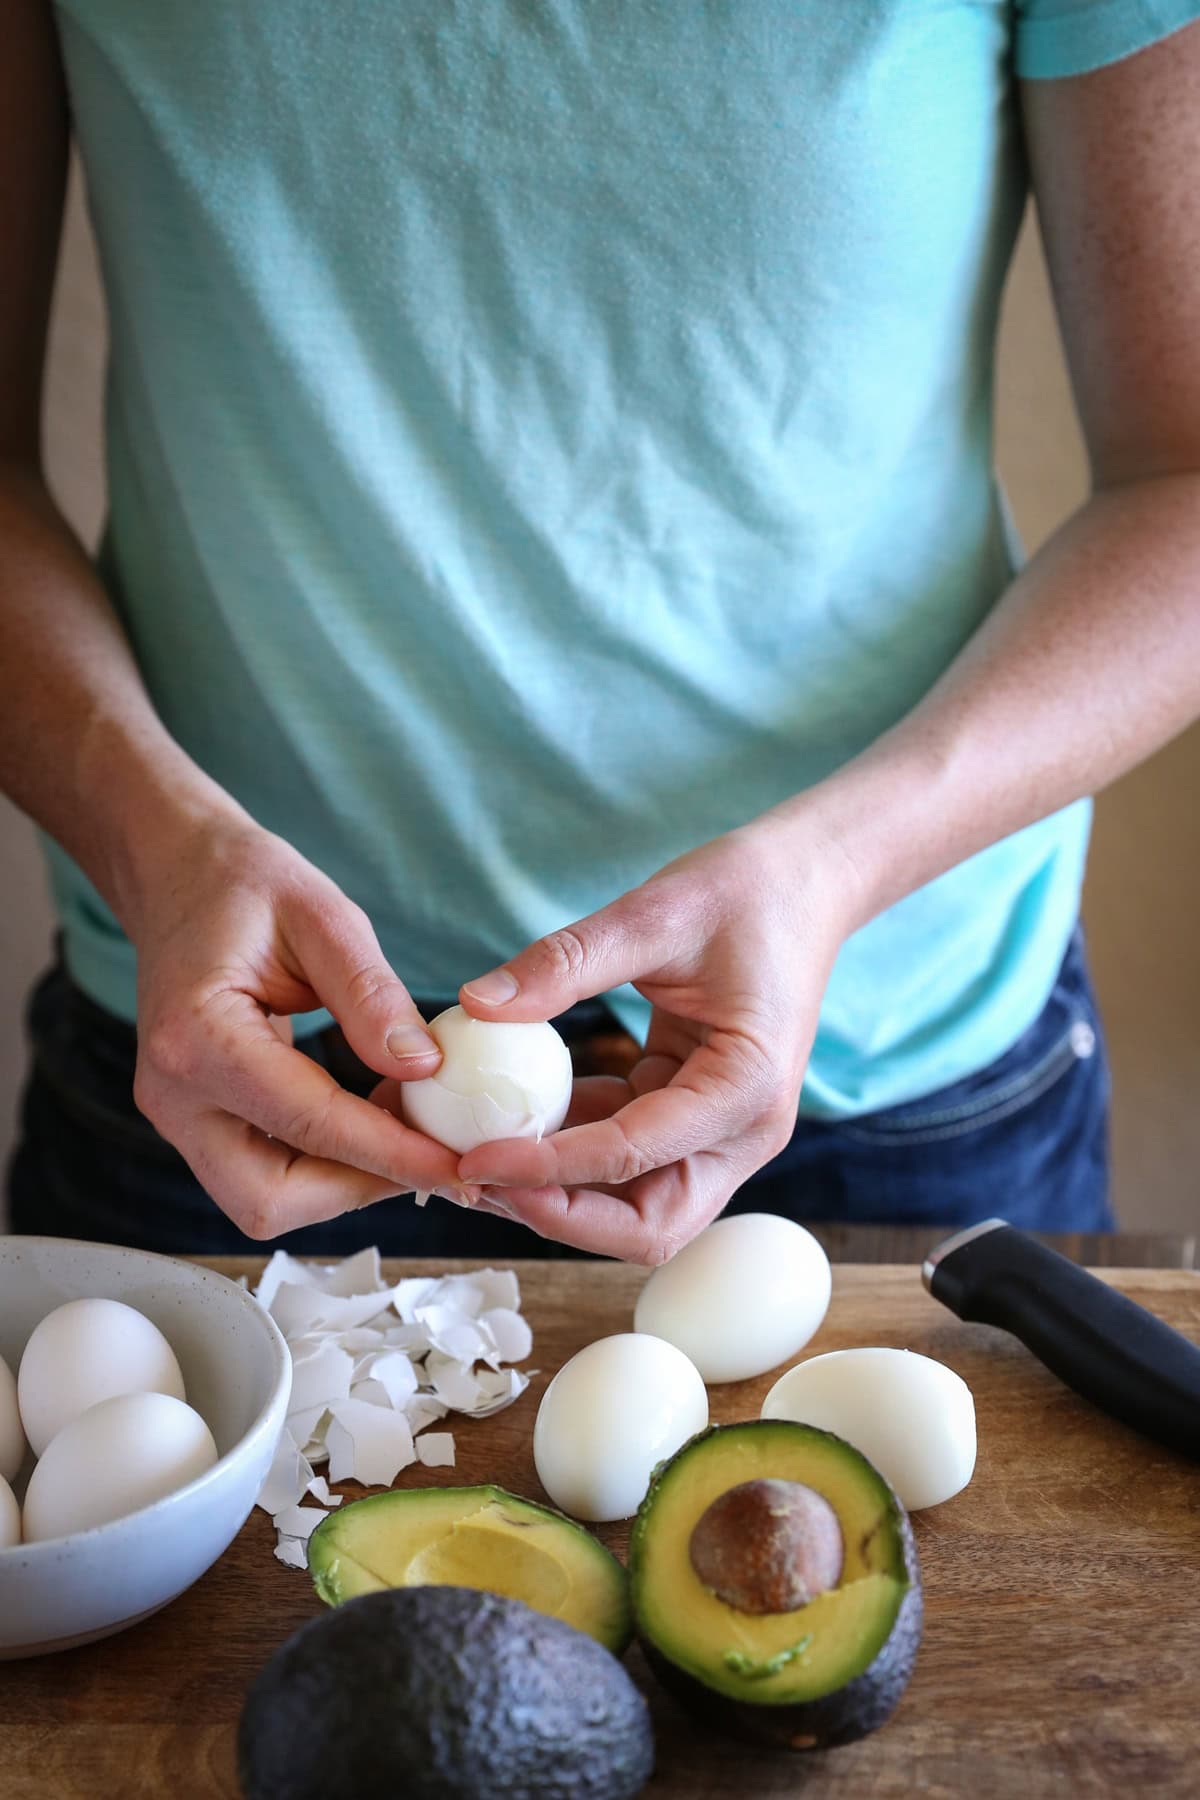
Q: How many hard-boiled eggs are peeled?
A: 3